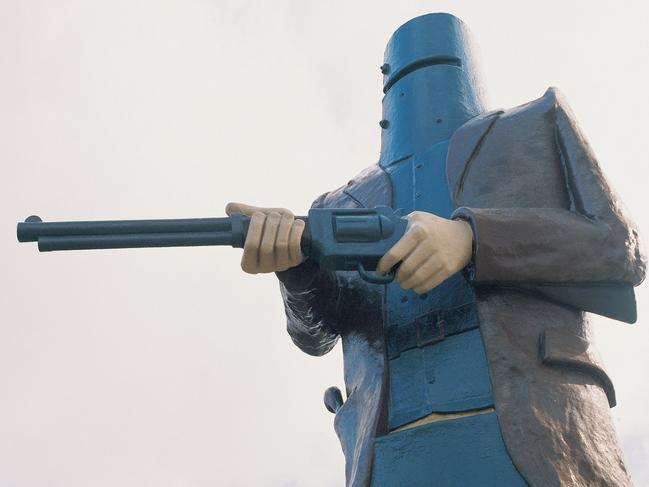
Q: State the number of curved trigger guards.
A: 1